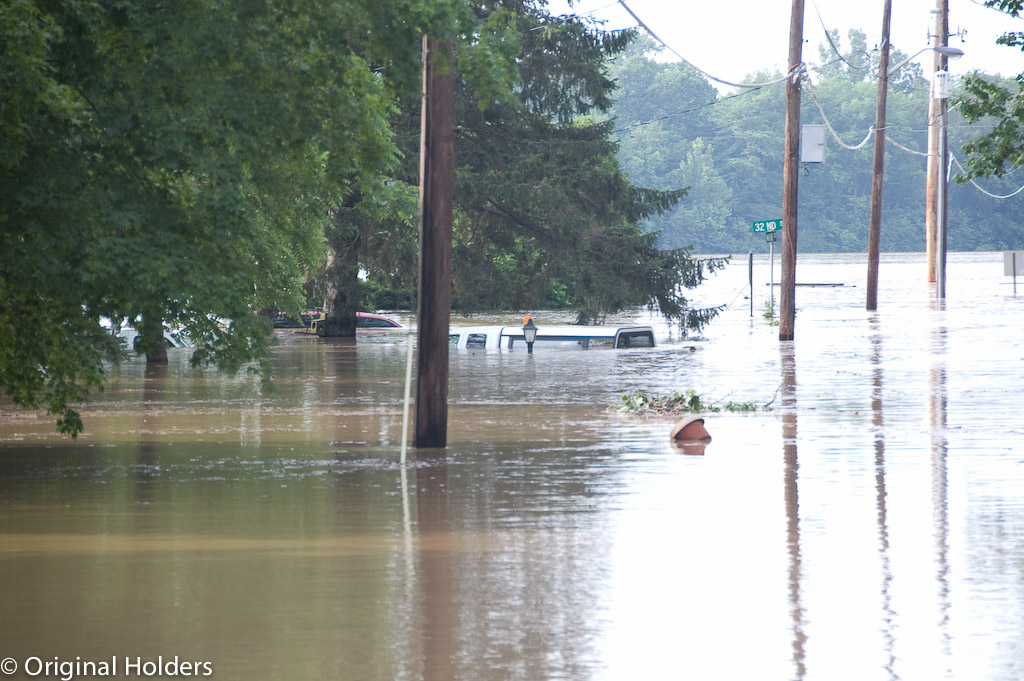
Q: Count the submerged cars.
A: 3